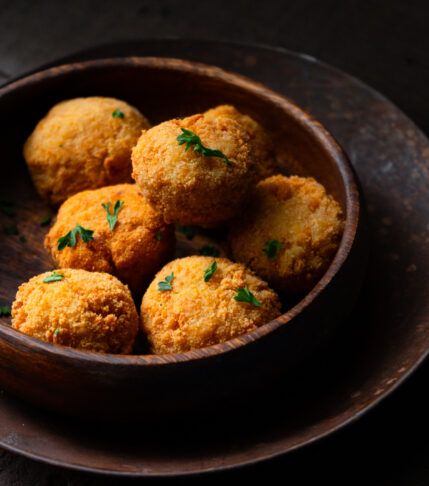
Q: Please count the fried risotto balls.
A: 7